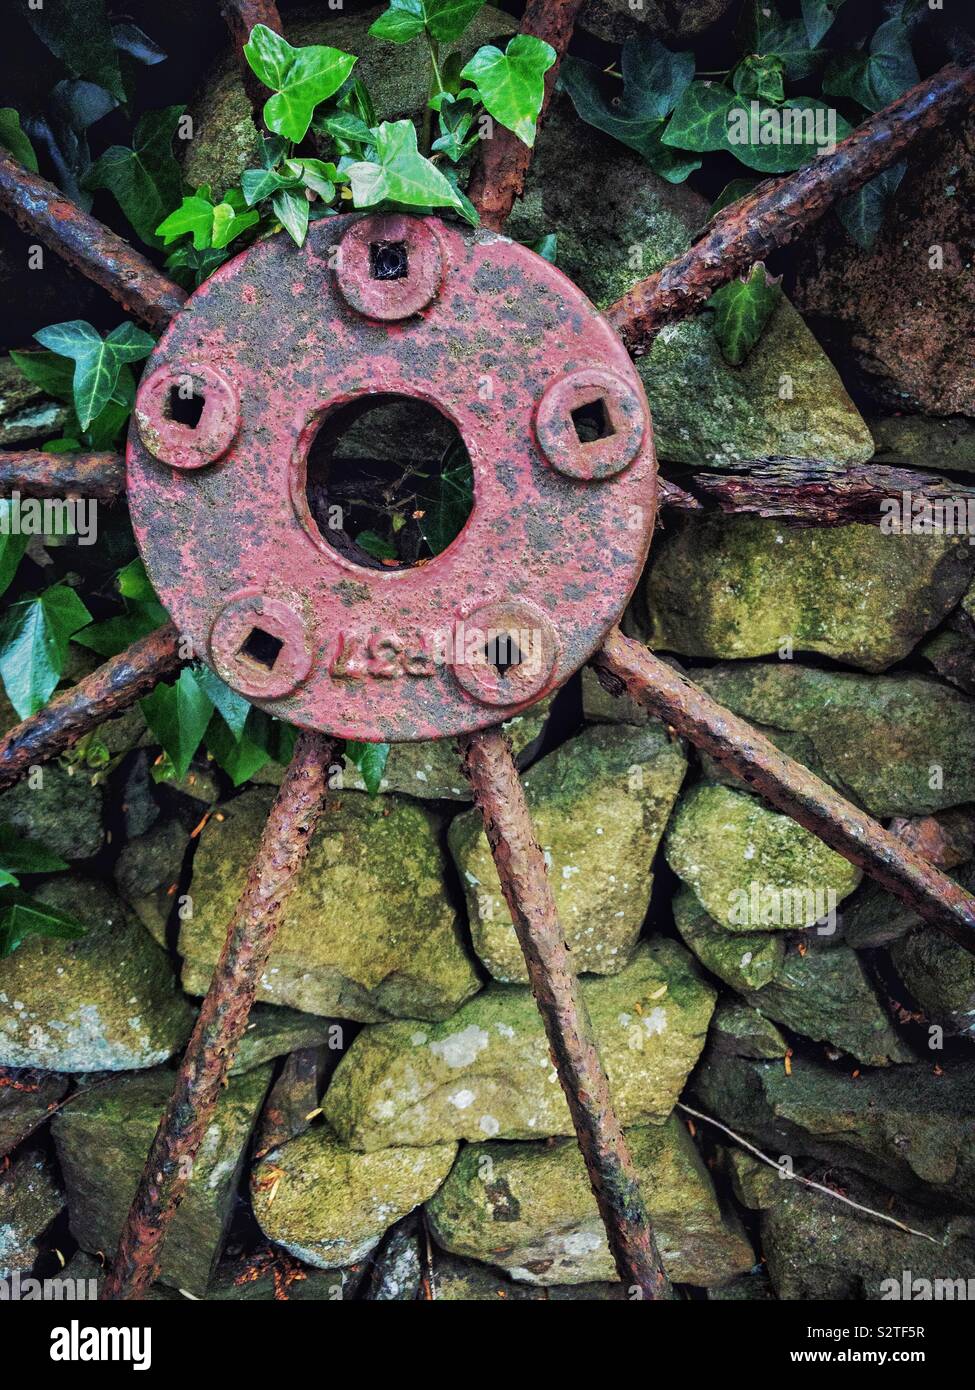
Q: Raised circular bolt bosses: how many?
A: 5